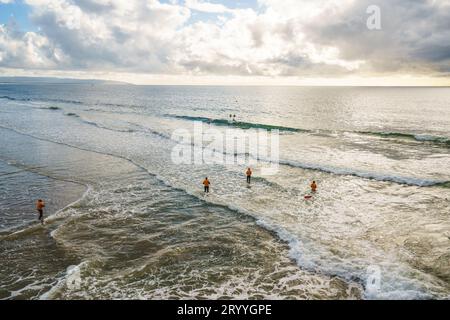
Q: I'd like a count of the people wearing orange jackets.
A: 4